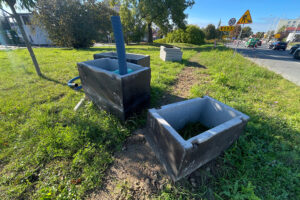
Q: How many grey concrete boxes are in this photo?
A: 4